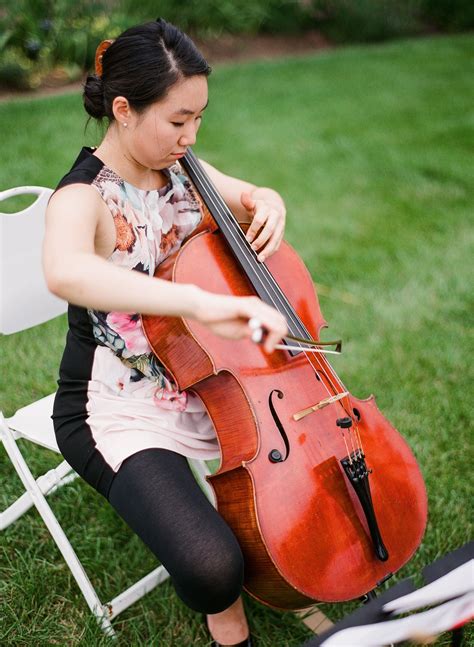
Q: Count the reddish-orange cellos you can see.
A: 1